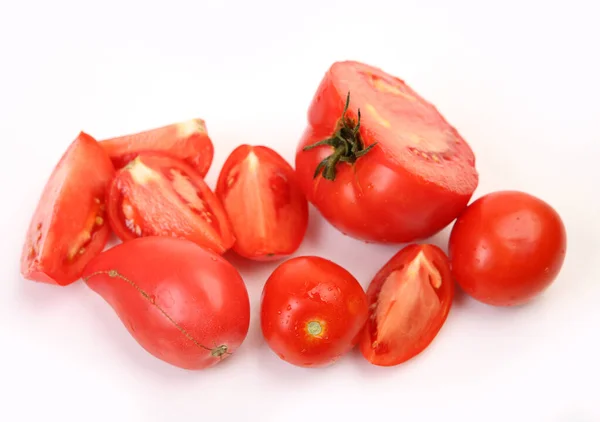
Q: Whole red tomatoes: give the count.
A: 3